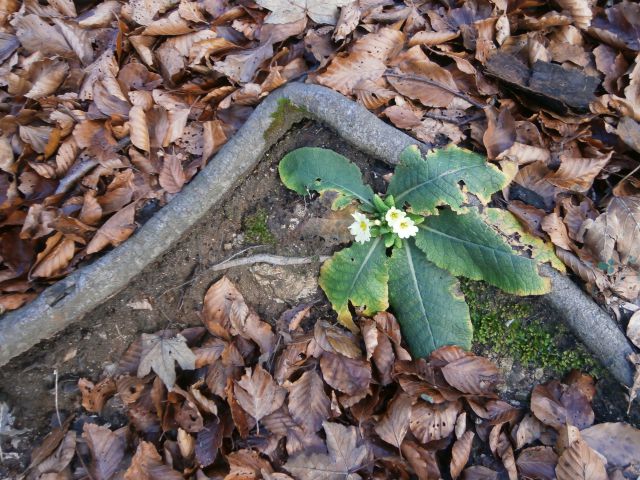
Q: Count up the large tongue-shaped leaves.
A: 5